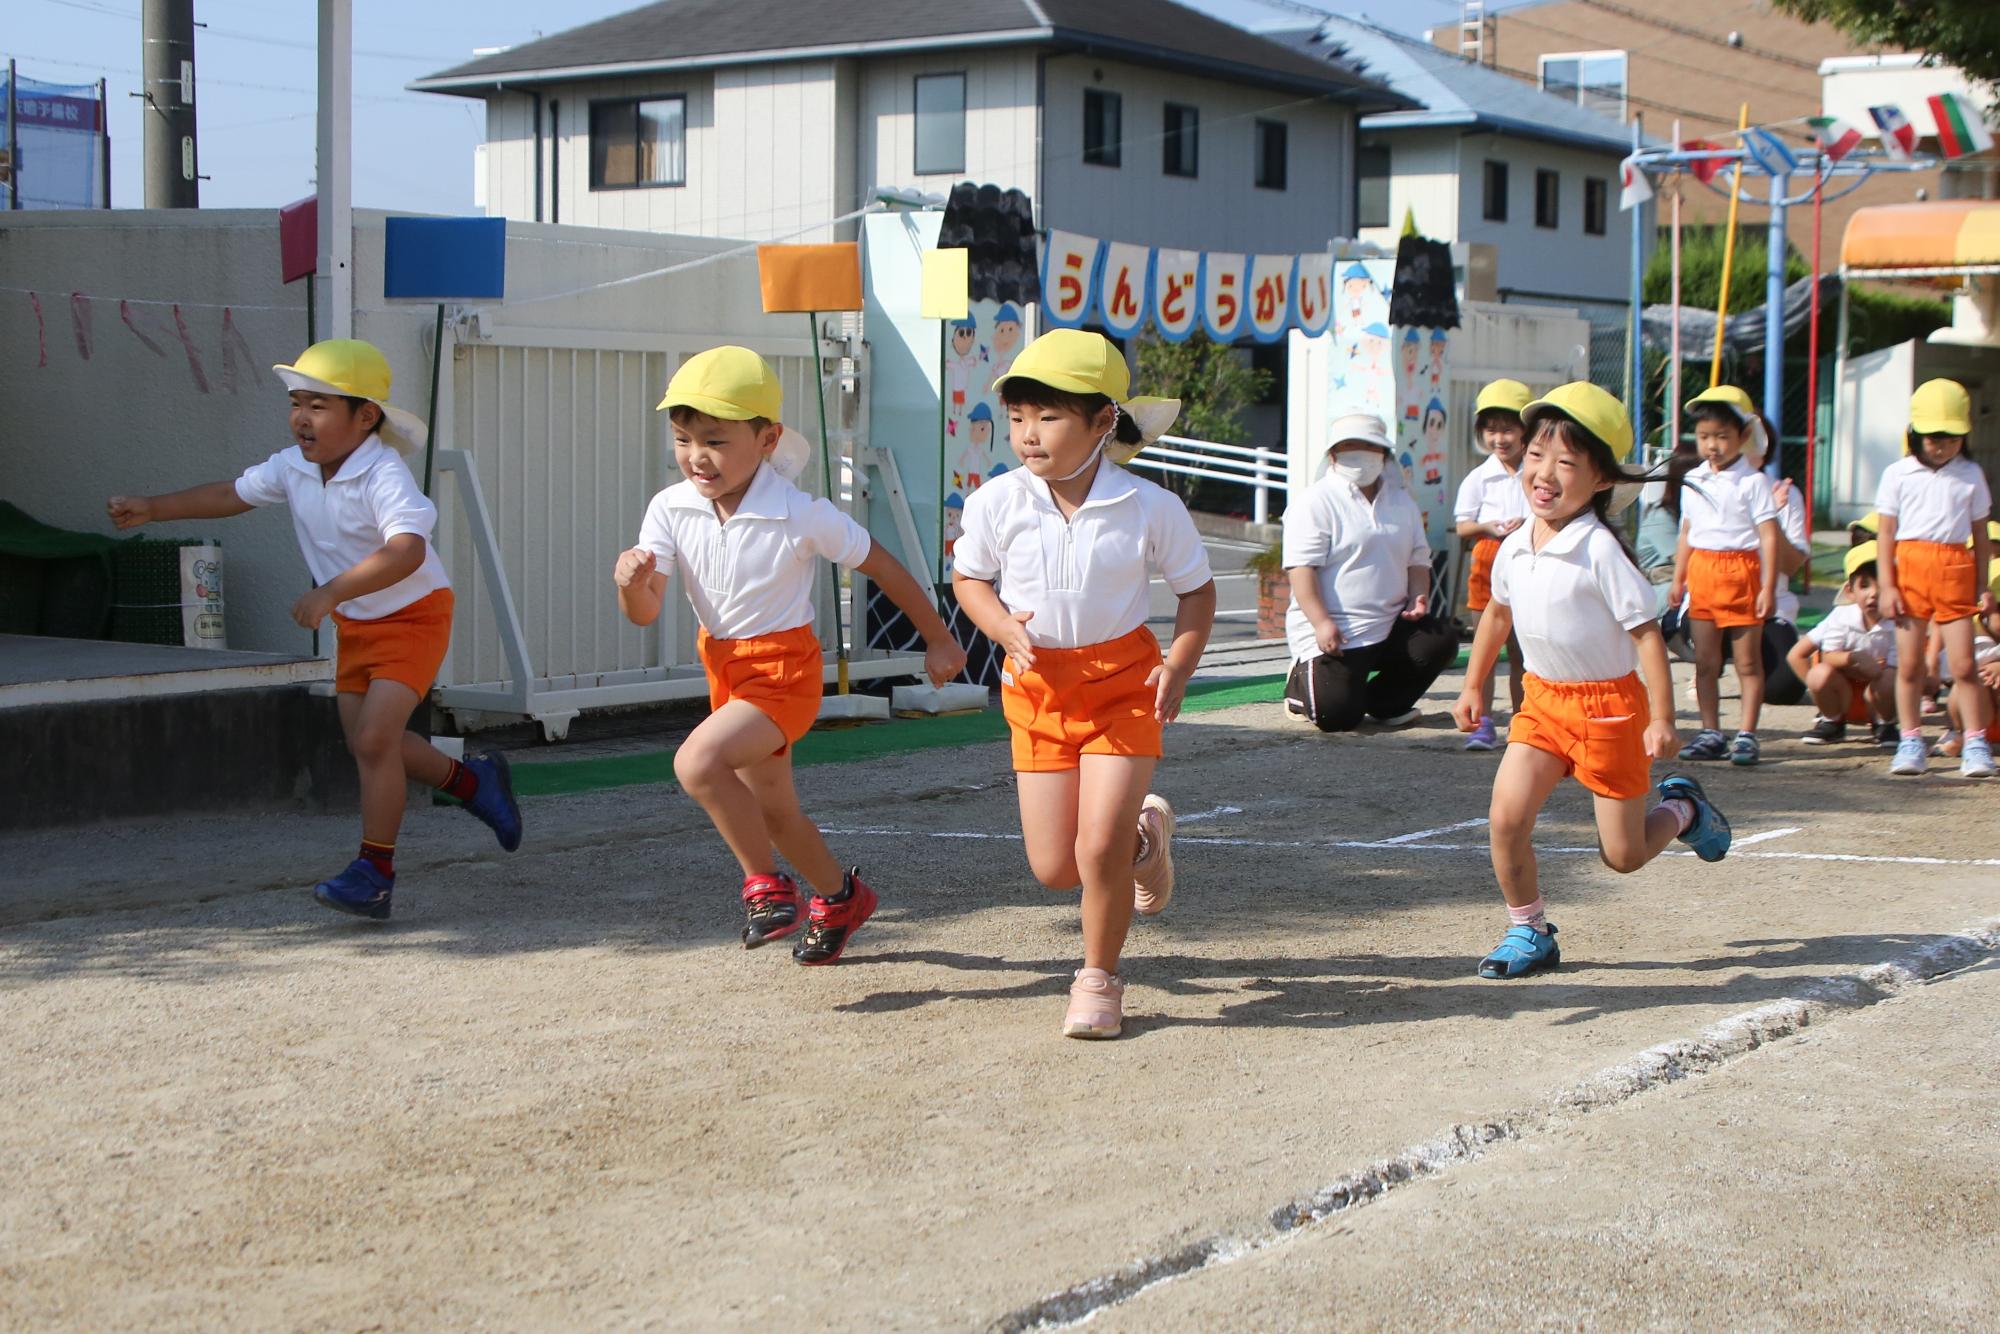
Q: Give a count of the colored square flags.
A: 4